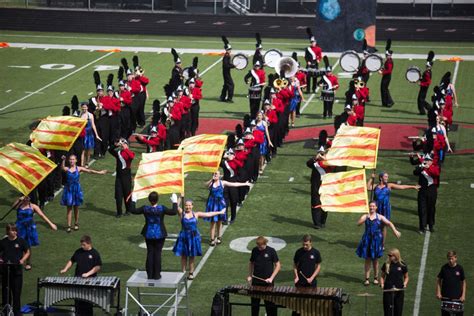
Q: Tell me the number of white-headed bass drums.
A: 5